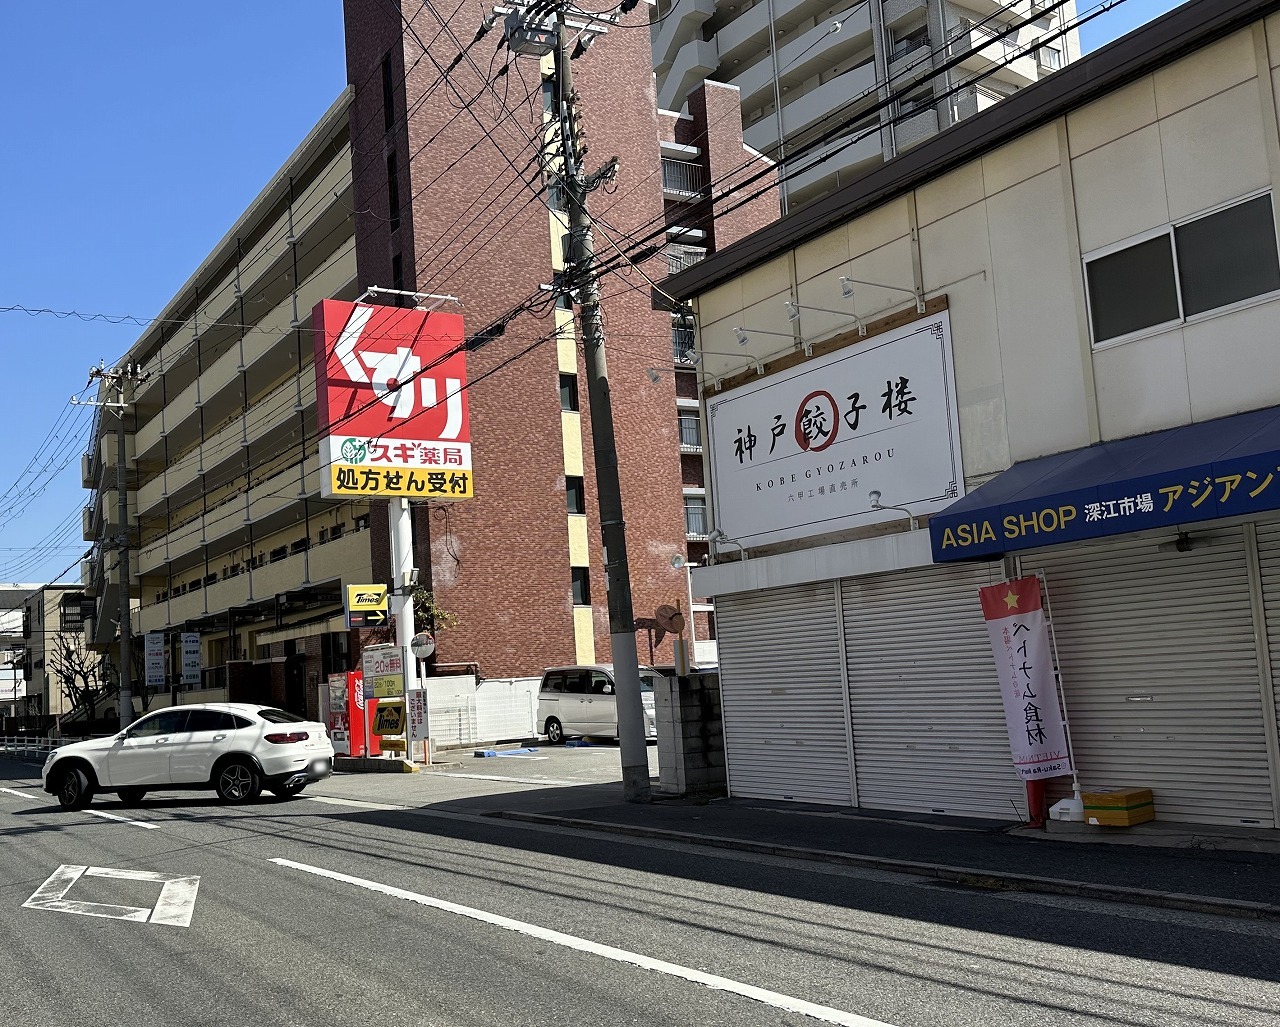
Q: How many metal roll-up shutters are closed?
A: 4